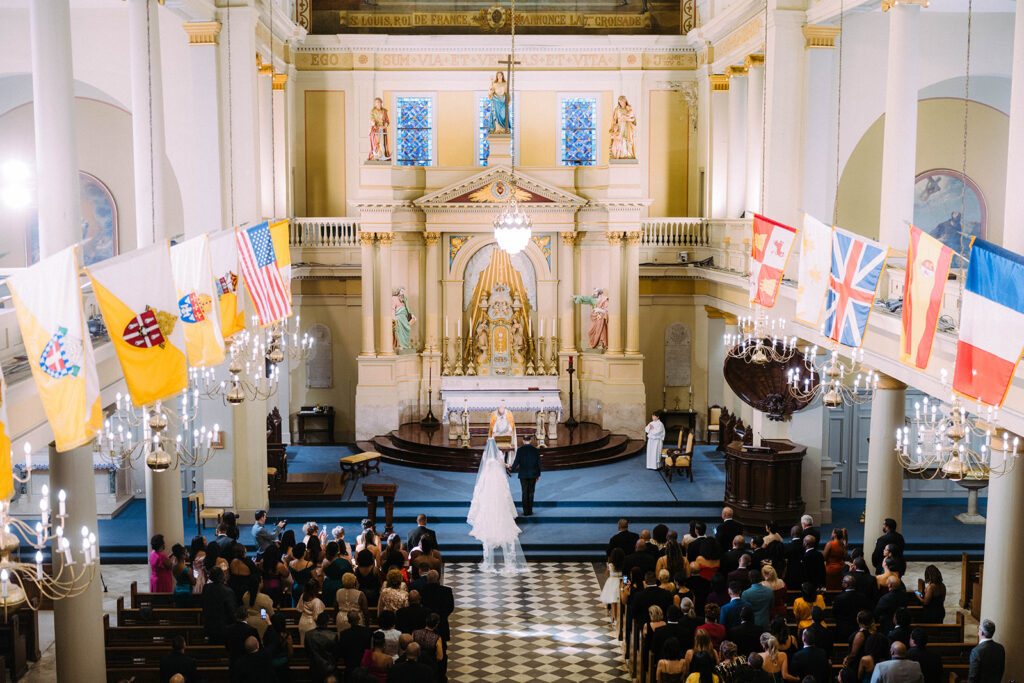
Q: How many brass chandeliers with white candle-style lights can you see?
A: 7